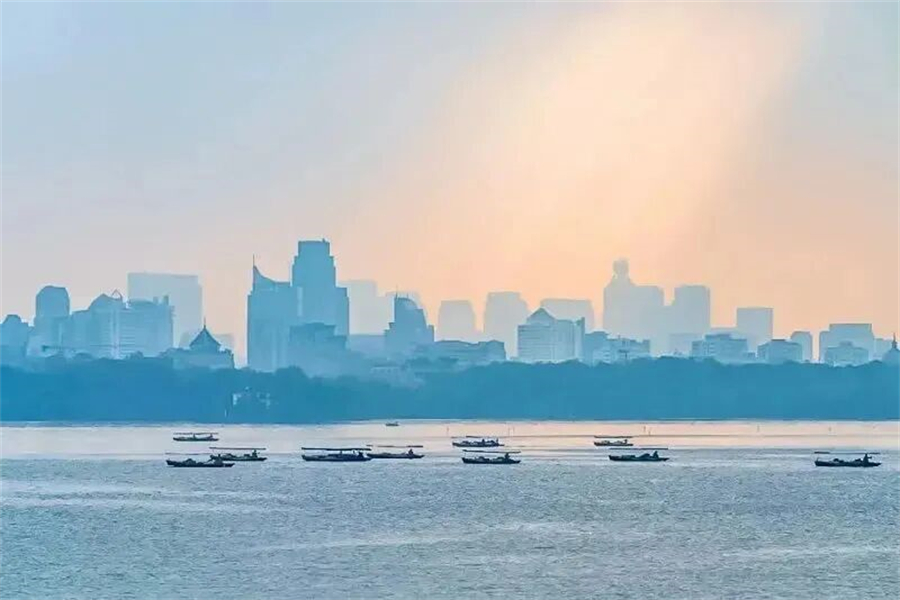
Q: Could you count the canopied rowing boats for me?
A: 10